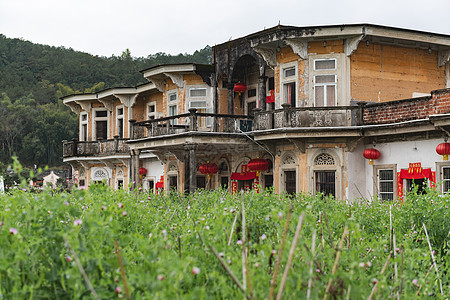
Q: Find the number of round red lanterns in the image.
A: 6